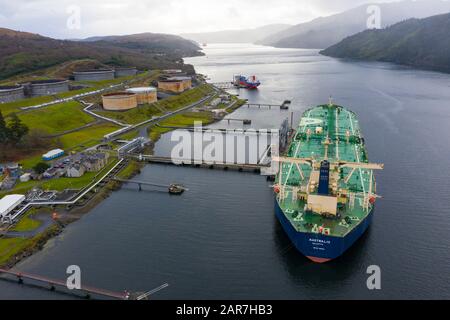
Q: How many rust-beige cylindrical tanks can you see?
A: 4